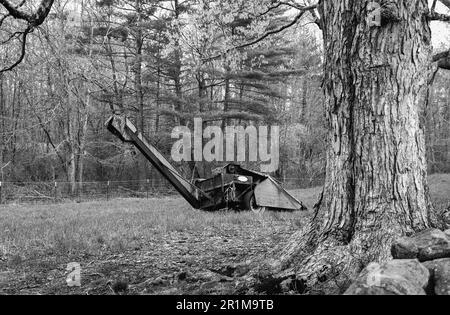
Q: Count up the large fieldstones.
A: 3